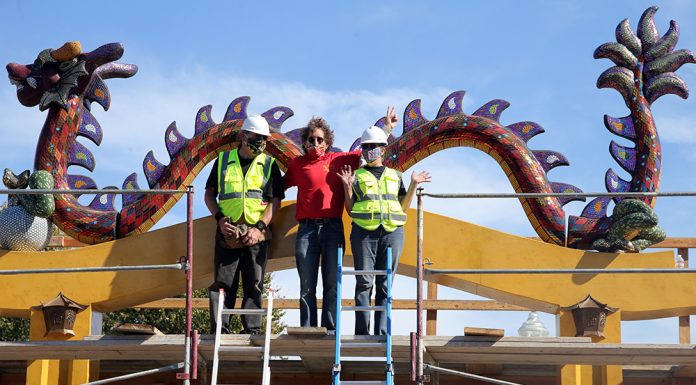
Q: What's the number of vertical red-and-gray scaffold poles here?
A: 2